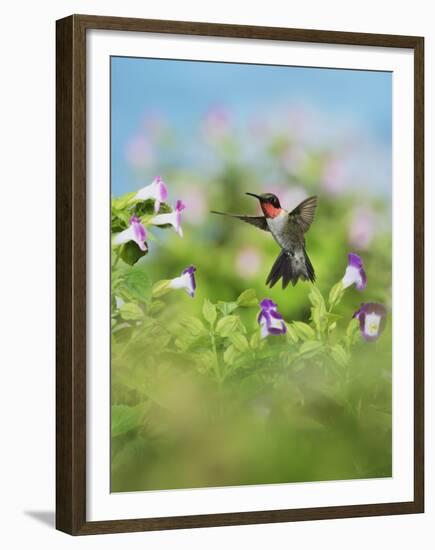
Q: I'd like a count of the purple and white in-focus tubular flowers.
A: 7